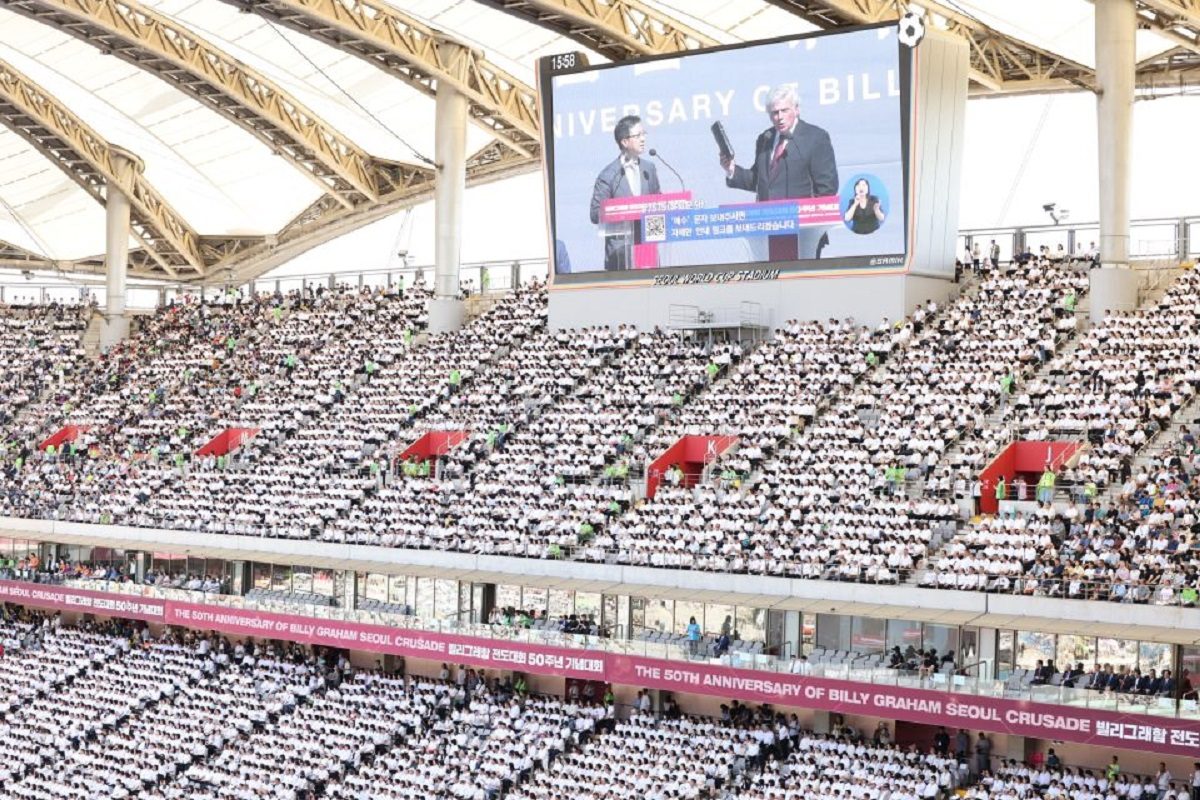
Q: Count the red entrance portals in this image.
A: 5